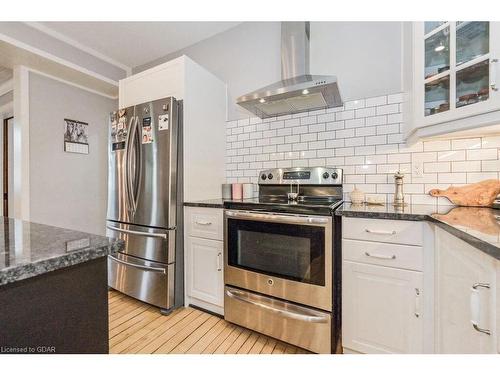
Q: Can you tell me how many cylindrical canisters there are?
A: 3